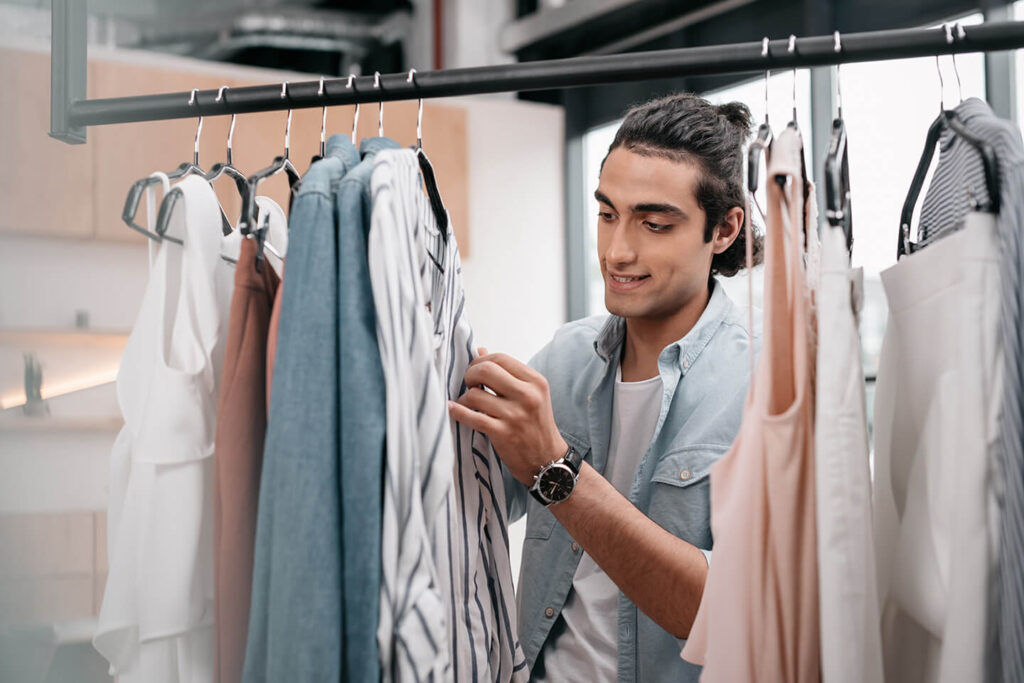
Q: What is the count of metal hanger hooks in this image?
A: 12